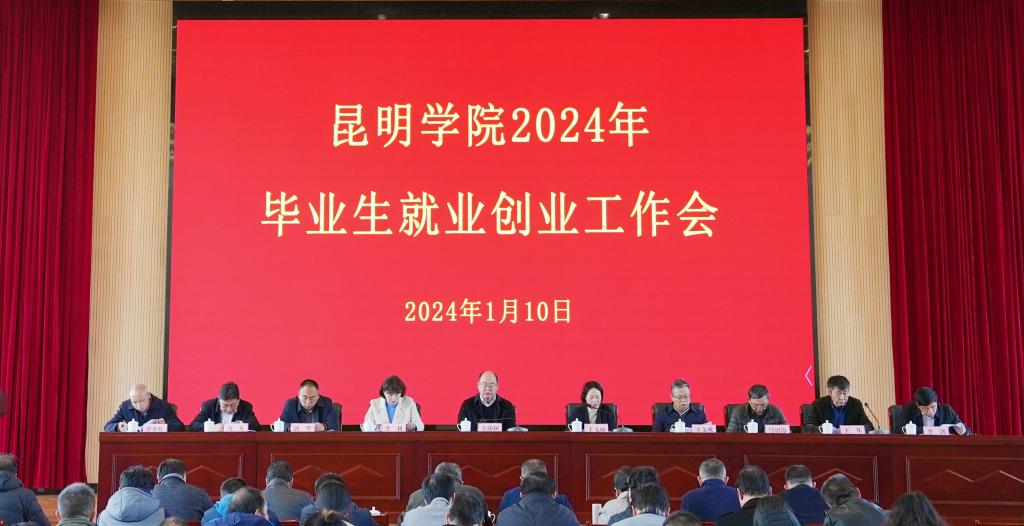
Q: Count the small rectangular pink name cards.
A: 10